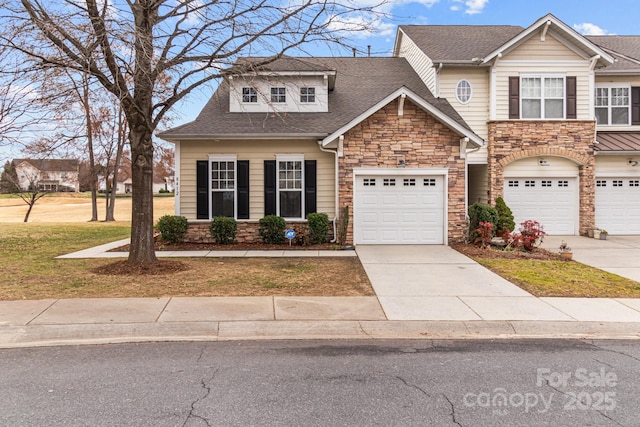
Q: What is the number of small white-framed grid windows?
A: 3